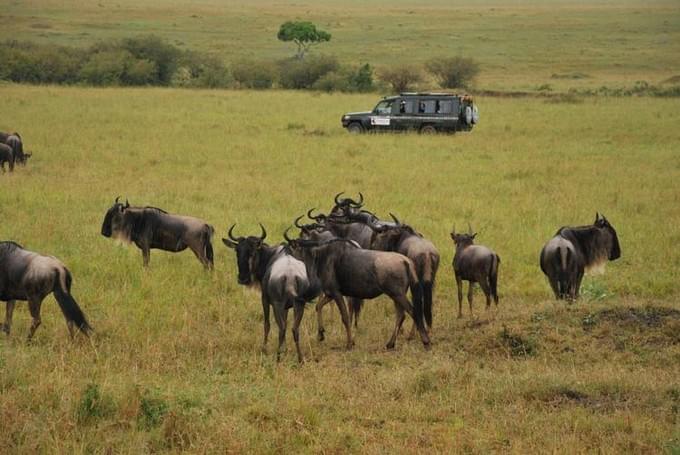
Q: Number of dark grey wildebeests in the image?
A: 12